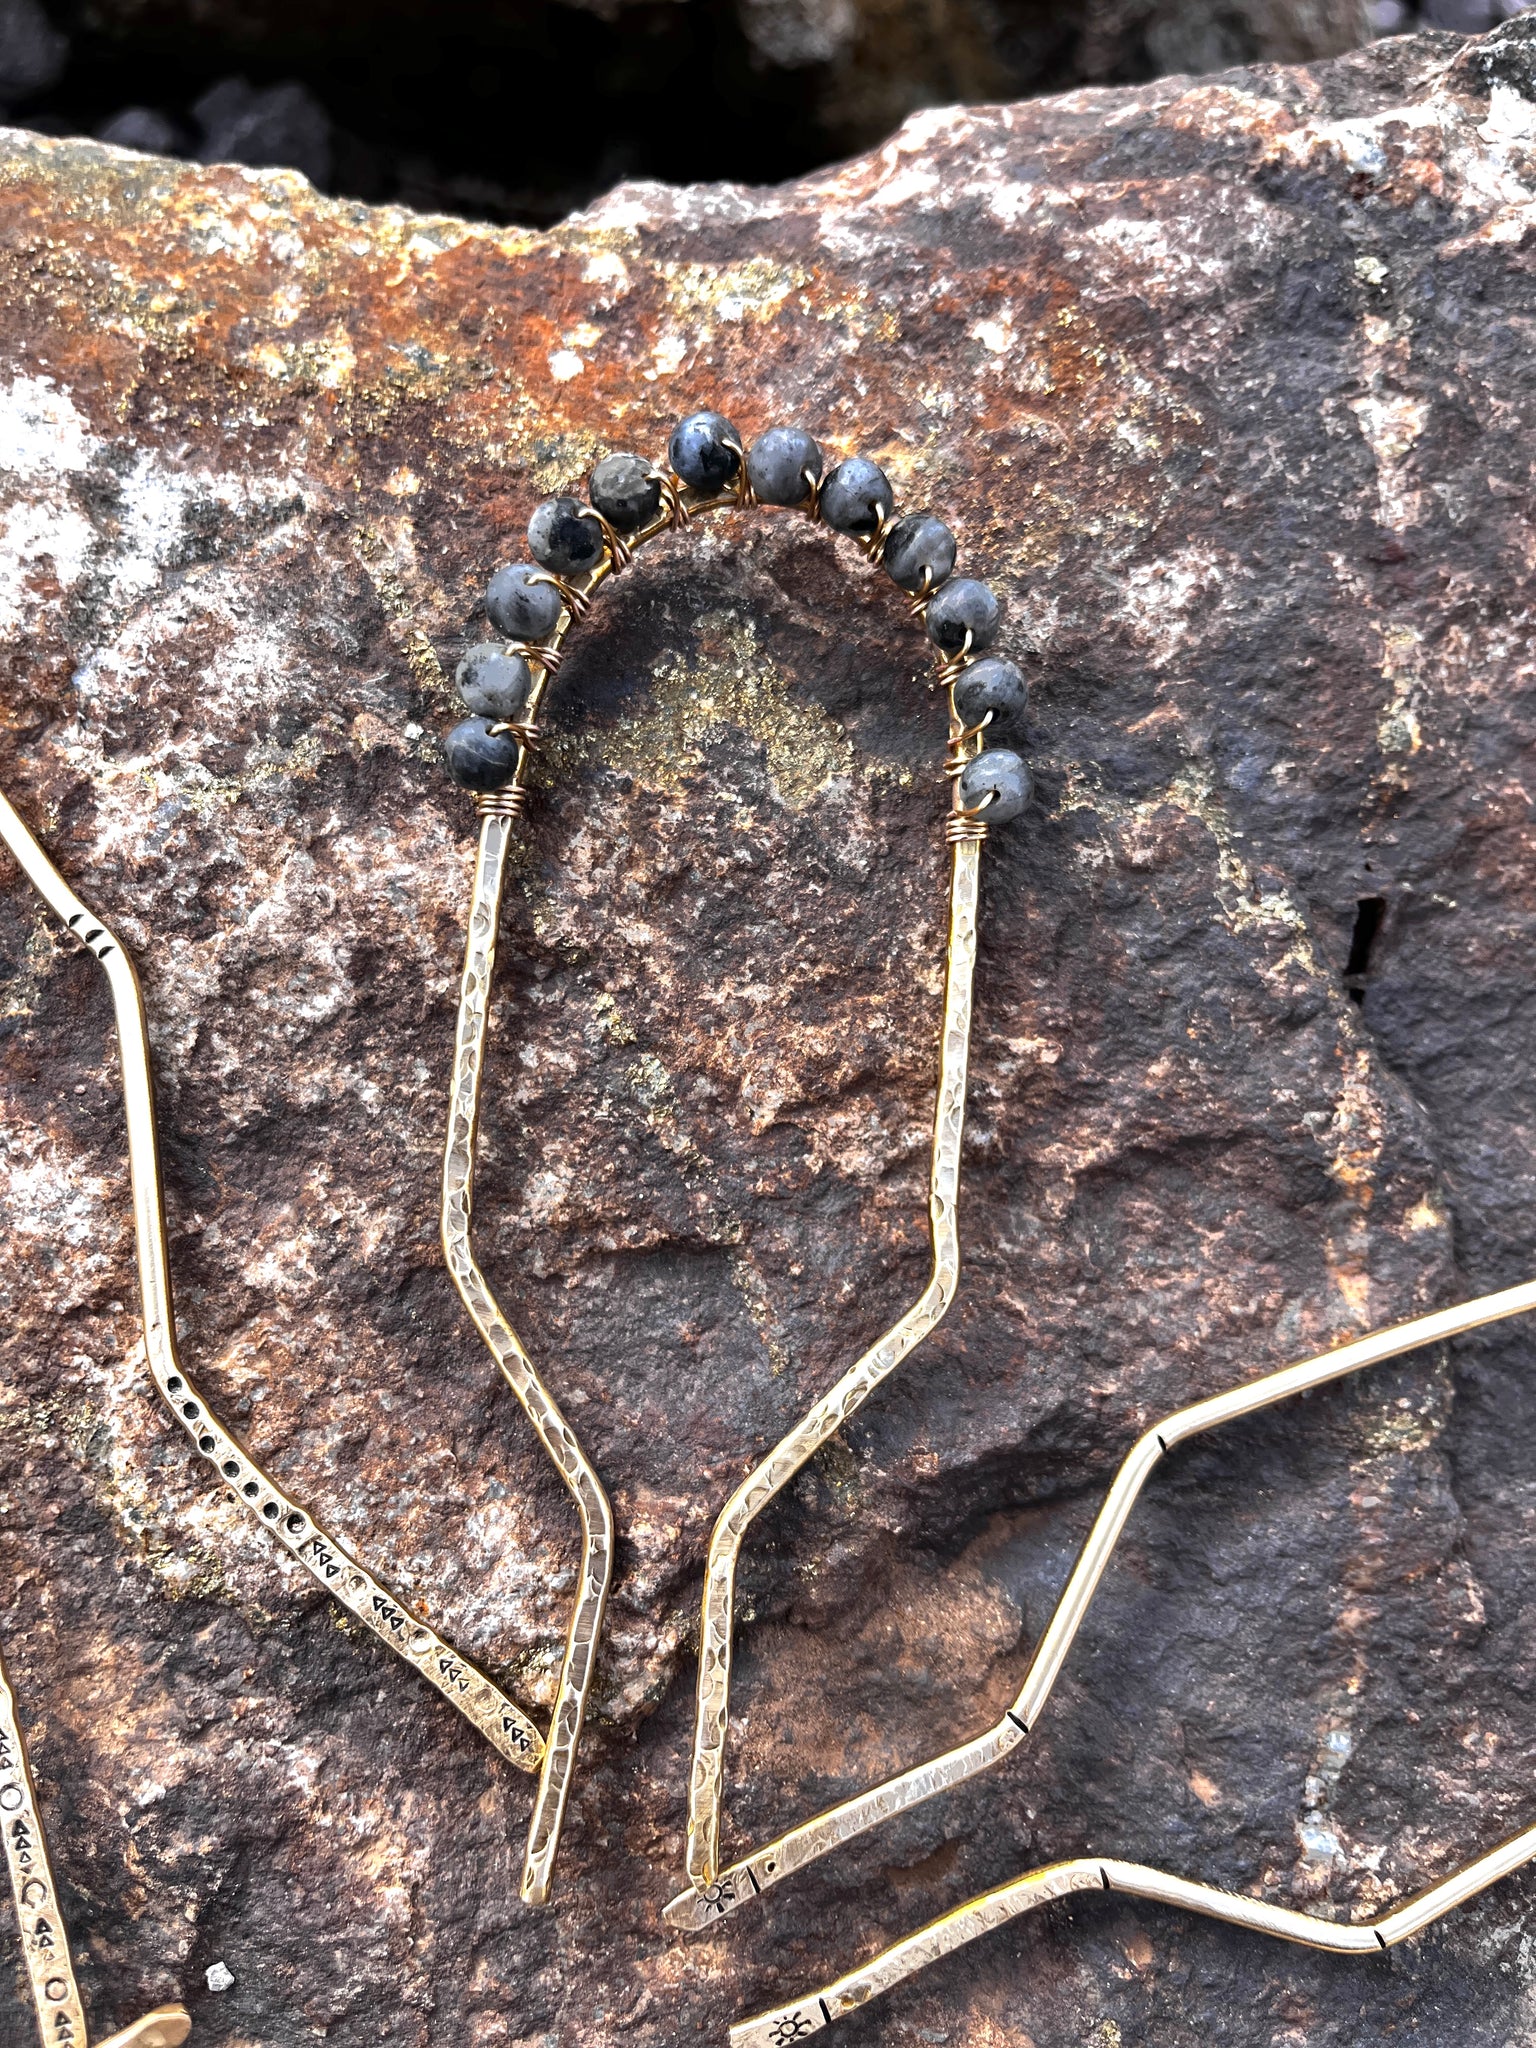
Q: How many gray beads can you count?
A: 12